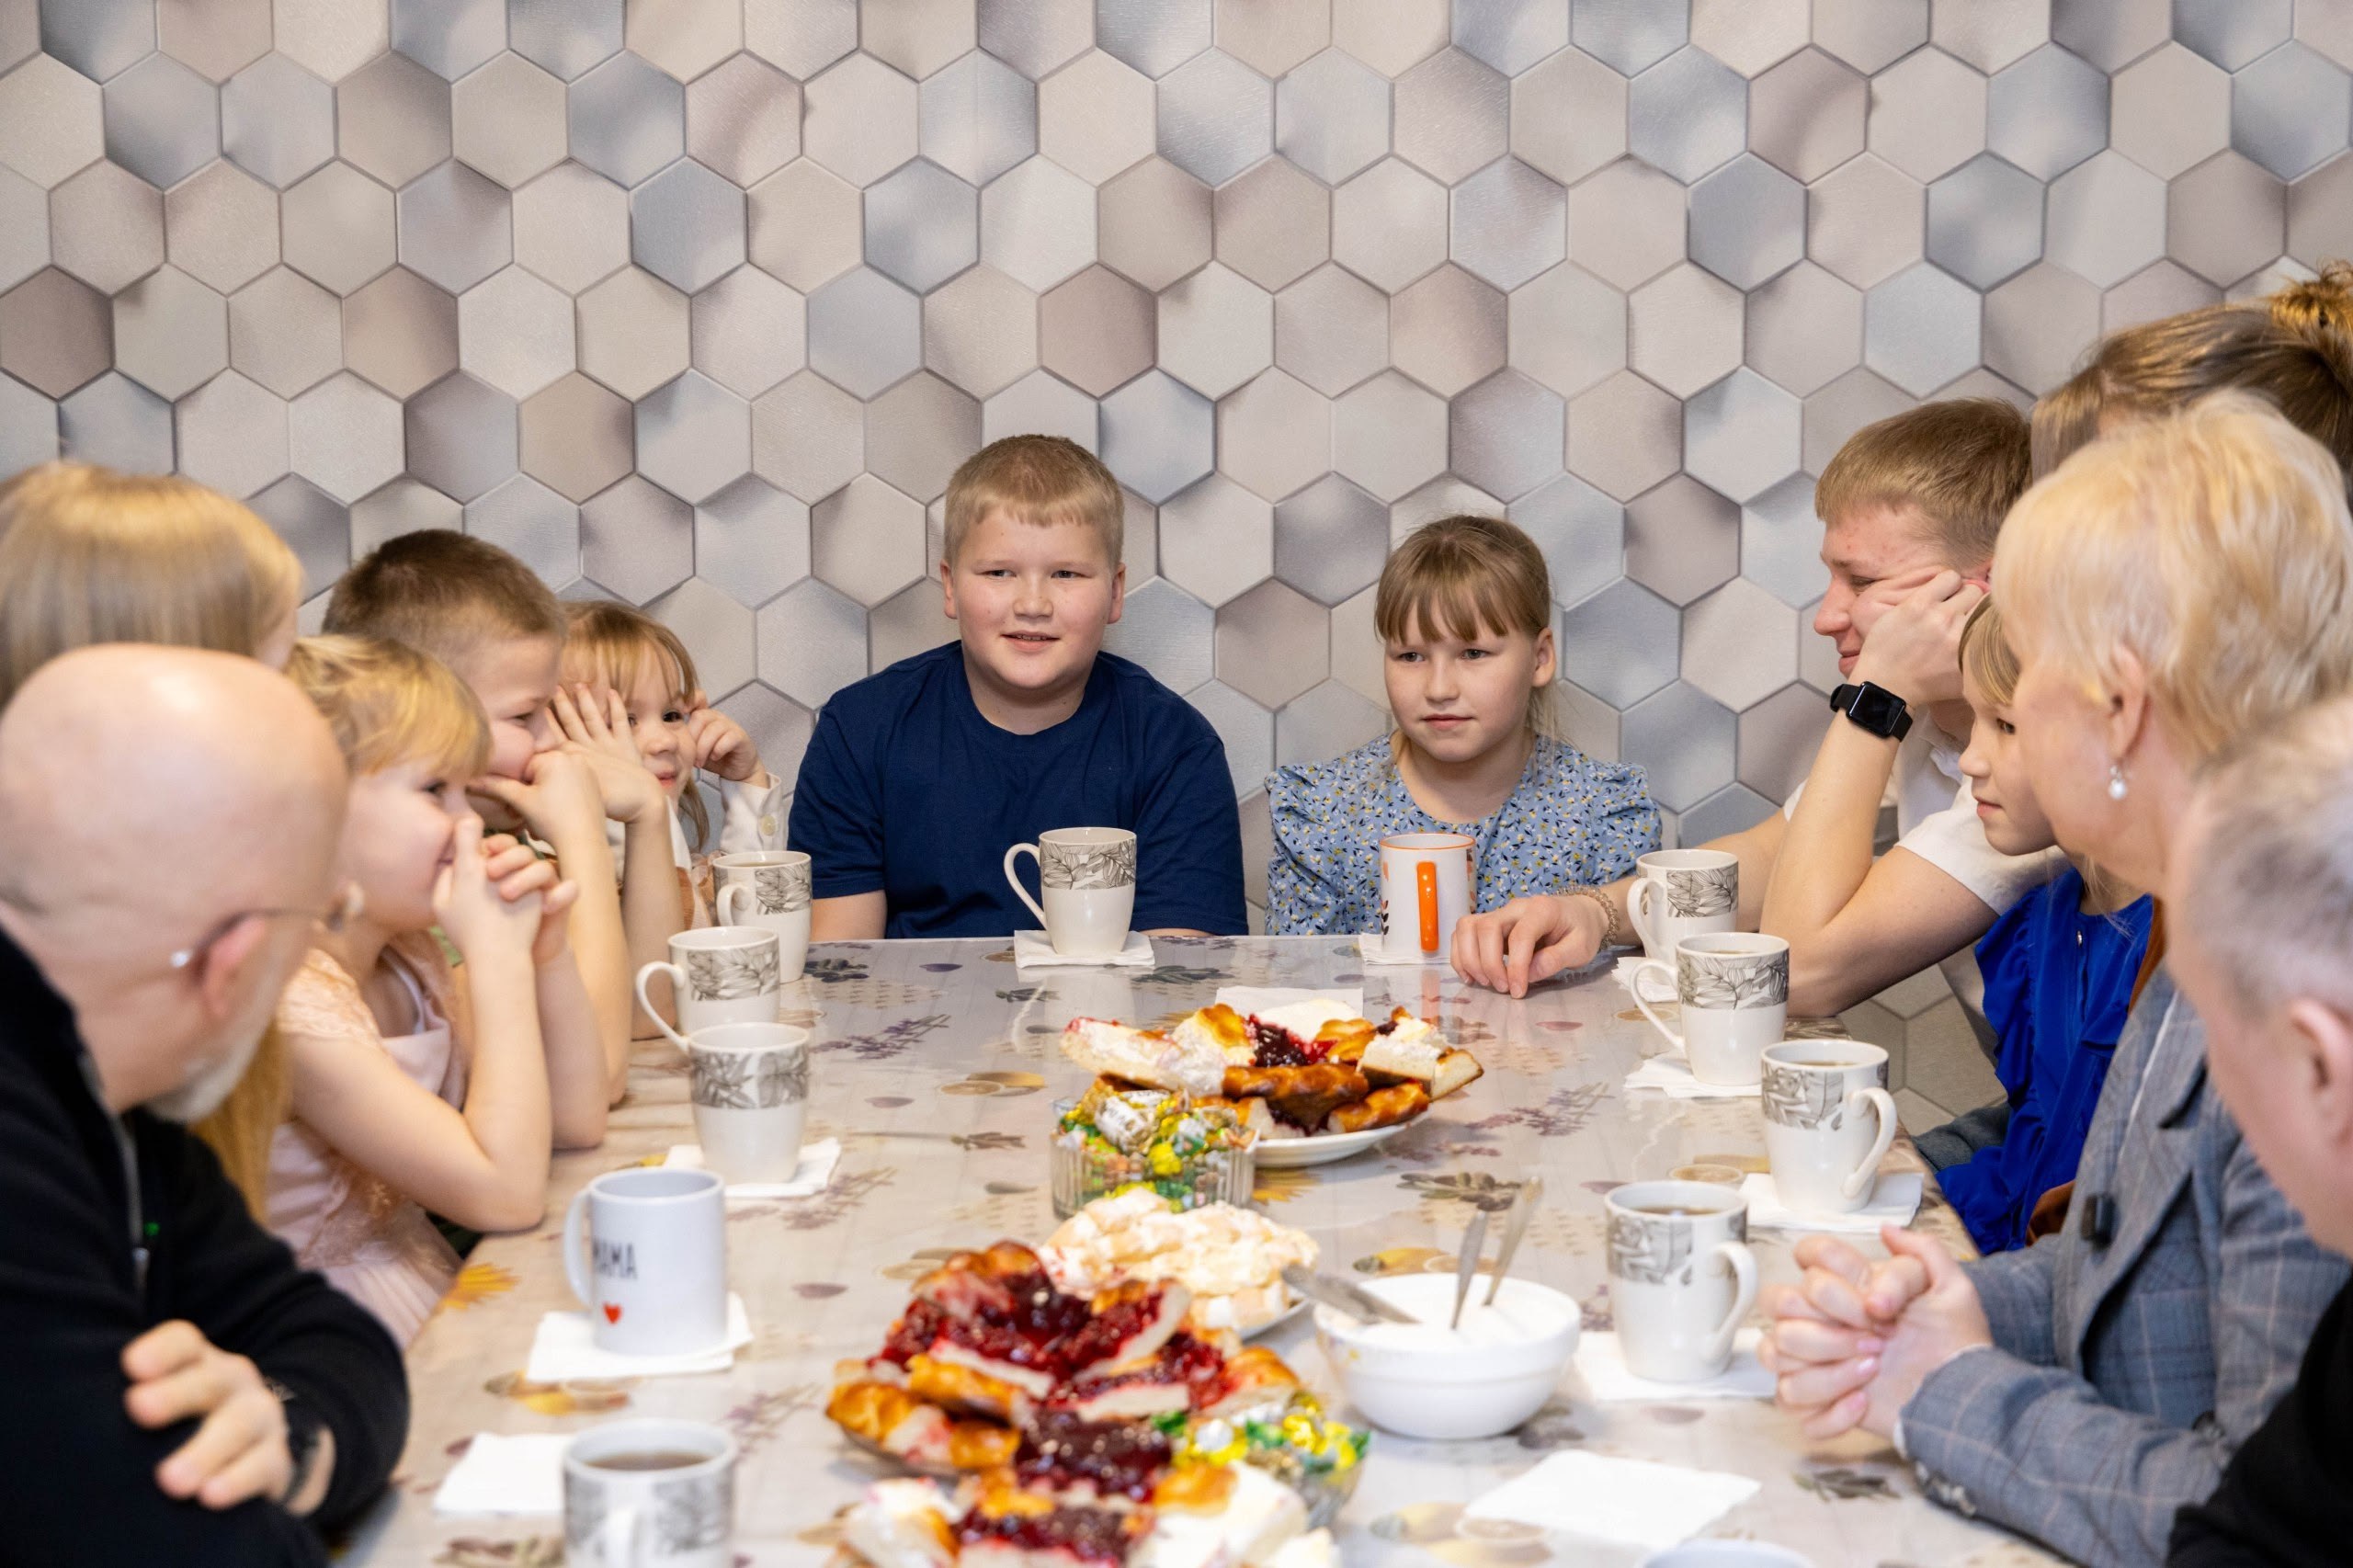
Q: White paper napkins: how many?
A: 11